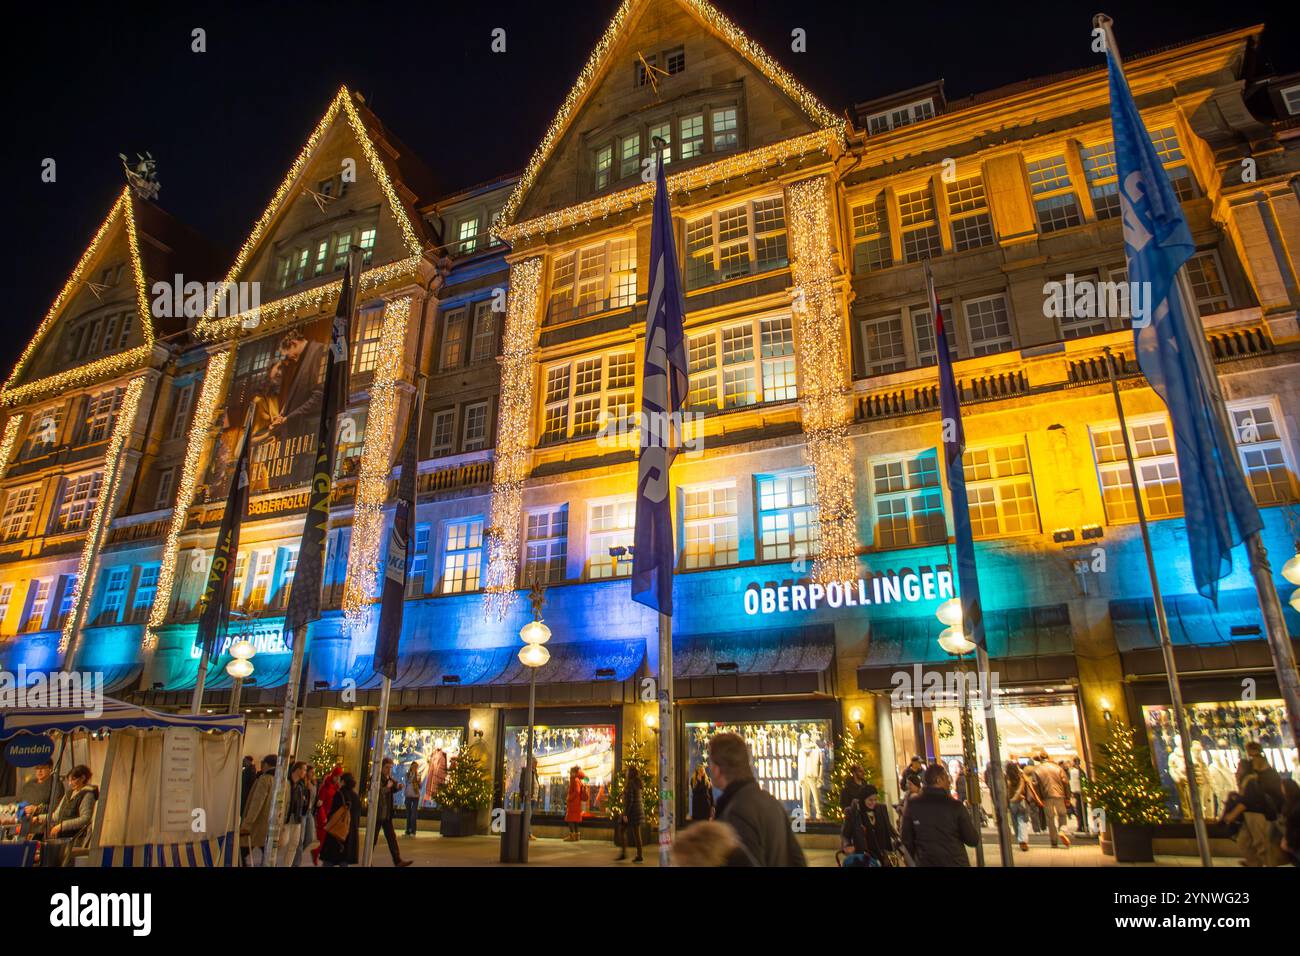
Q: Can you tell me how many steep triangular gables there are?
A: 3